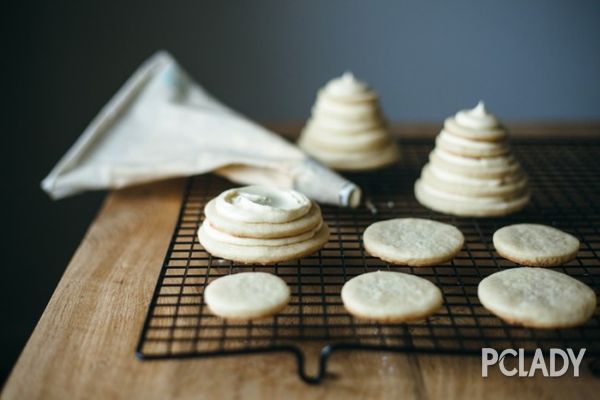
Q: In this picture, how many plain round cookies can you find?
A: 5